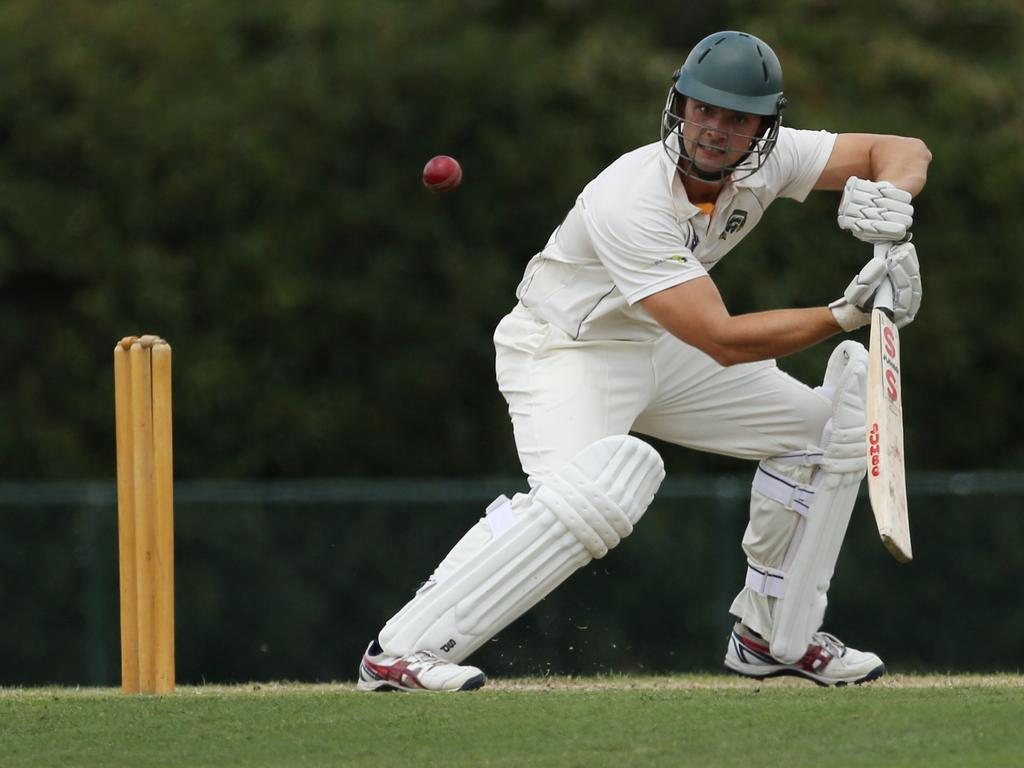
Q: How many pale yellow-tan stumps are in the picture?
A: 3